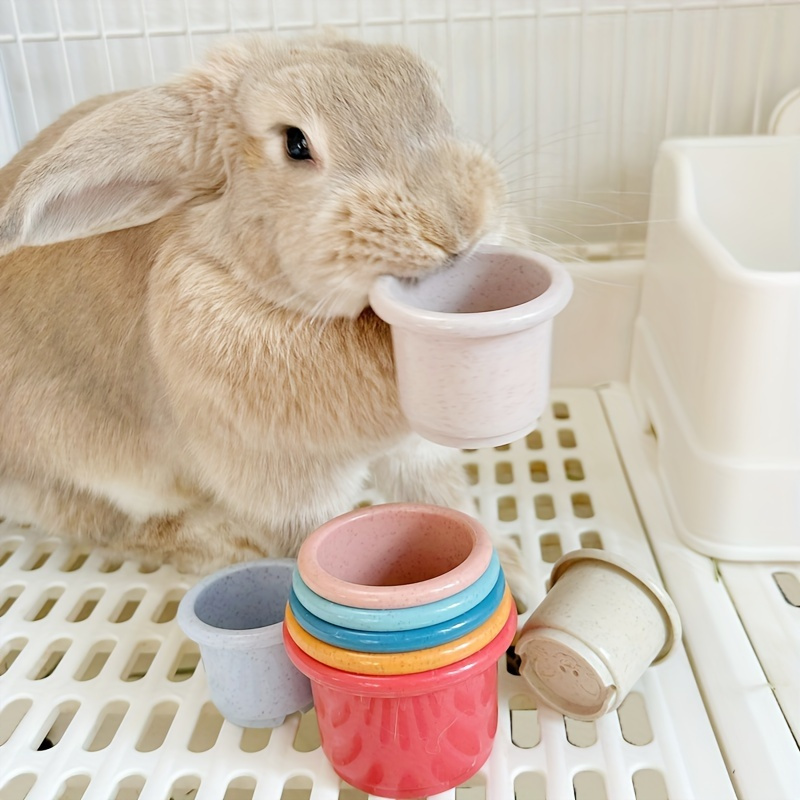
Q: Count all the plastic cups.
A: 8